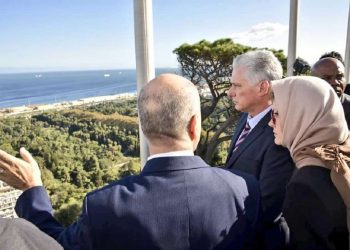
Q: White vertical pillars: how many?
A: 3